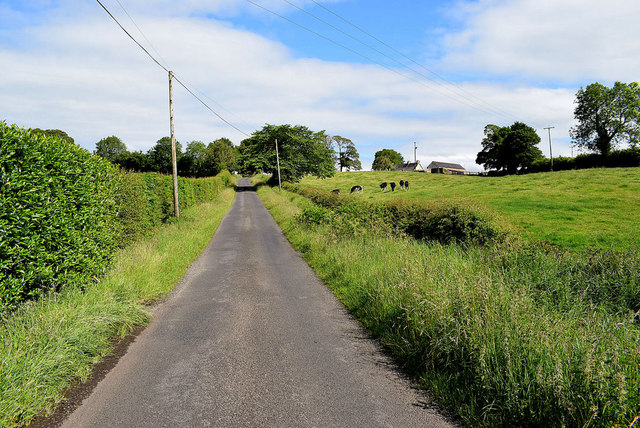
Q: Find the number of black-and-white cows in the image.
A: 6